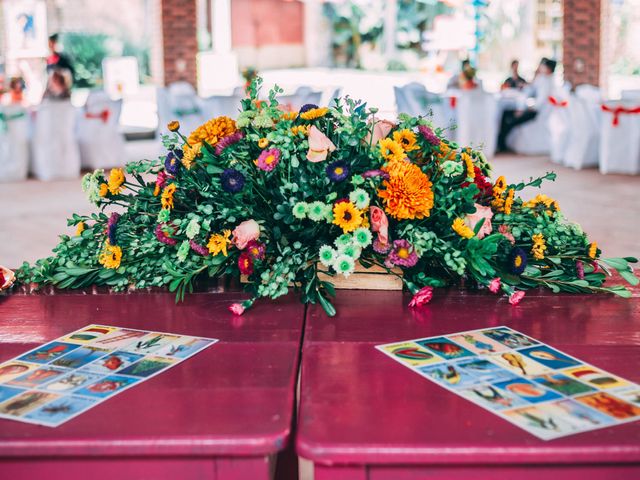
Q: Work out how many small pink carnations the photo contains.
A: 4